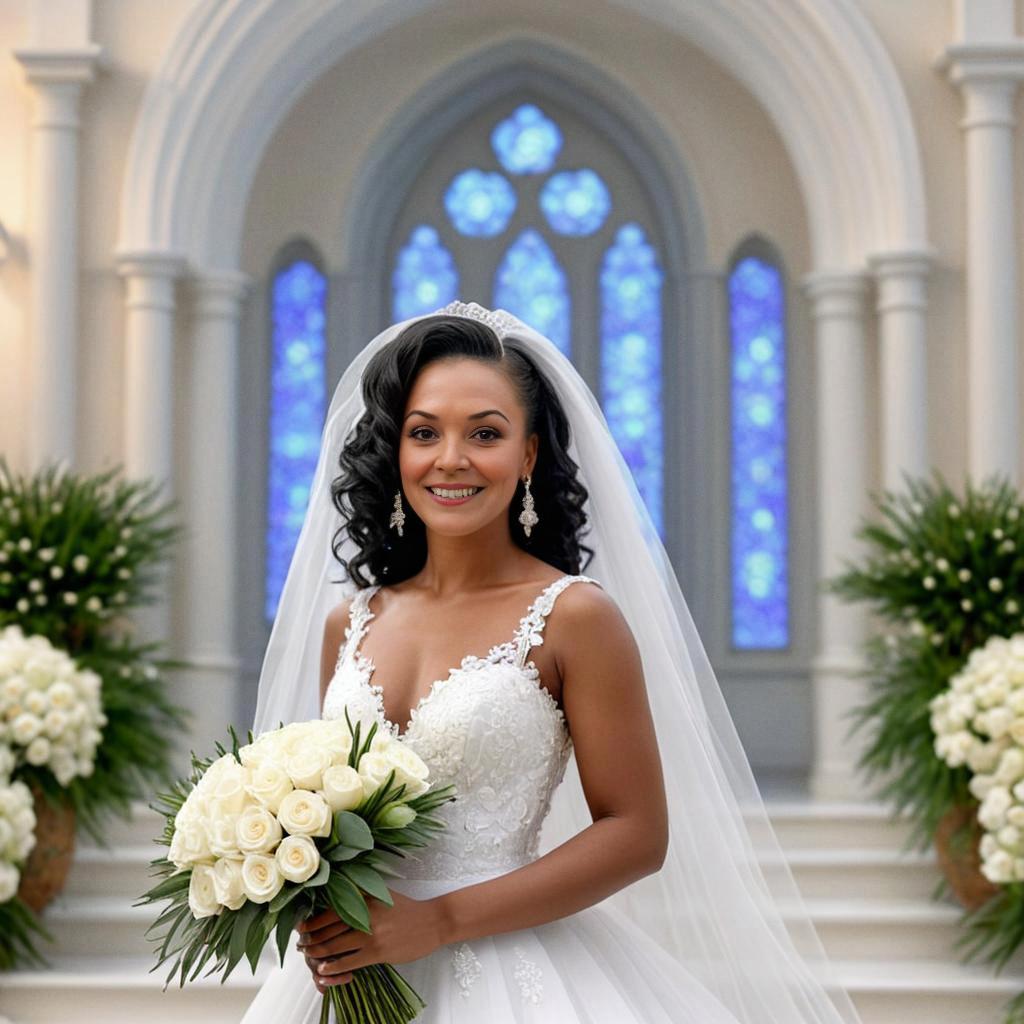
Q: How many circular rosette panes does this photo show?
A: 3